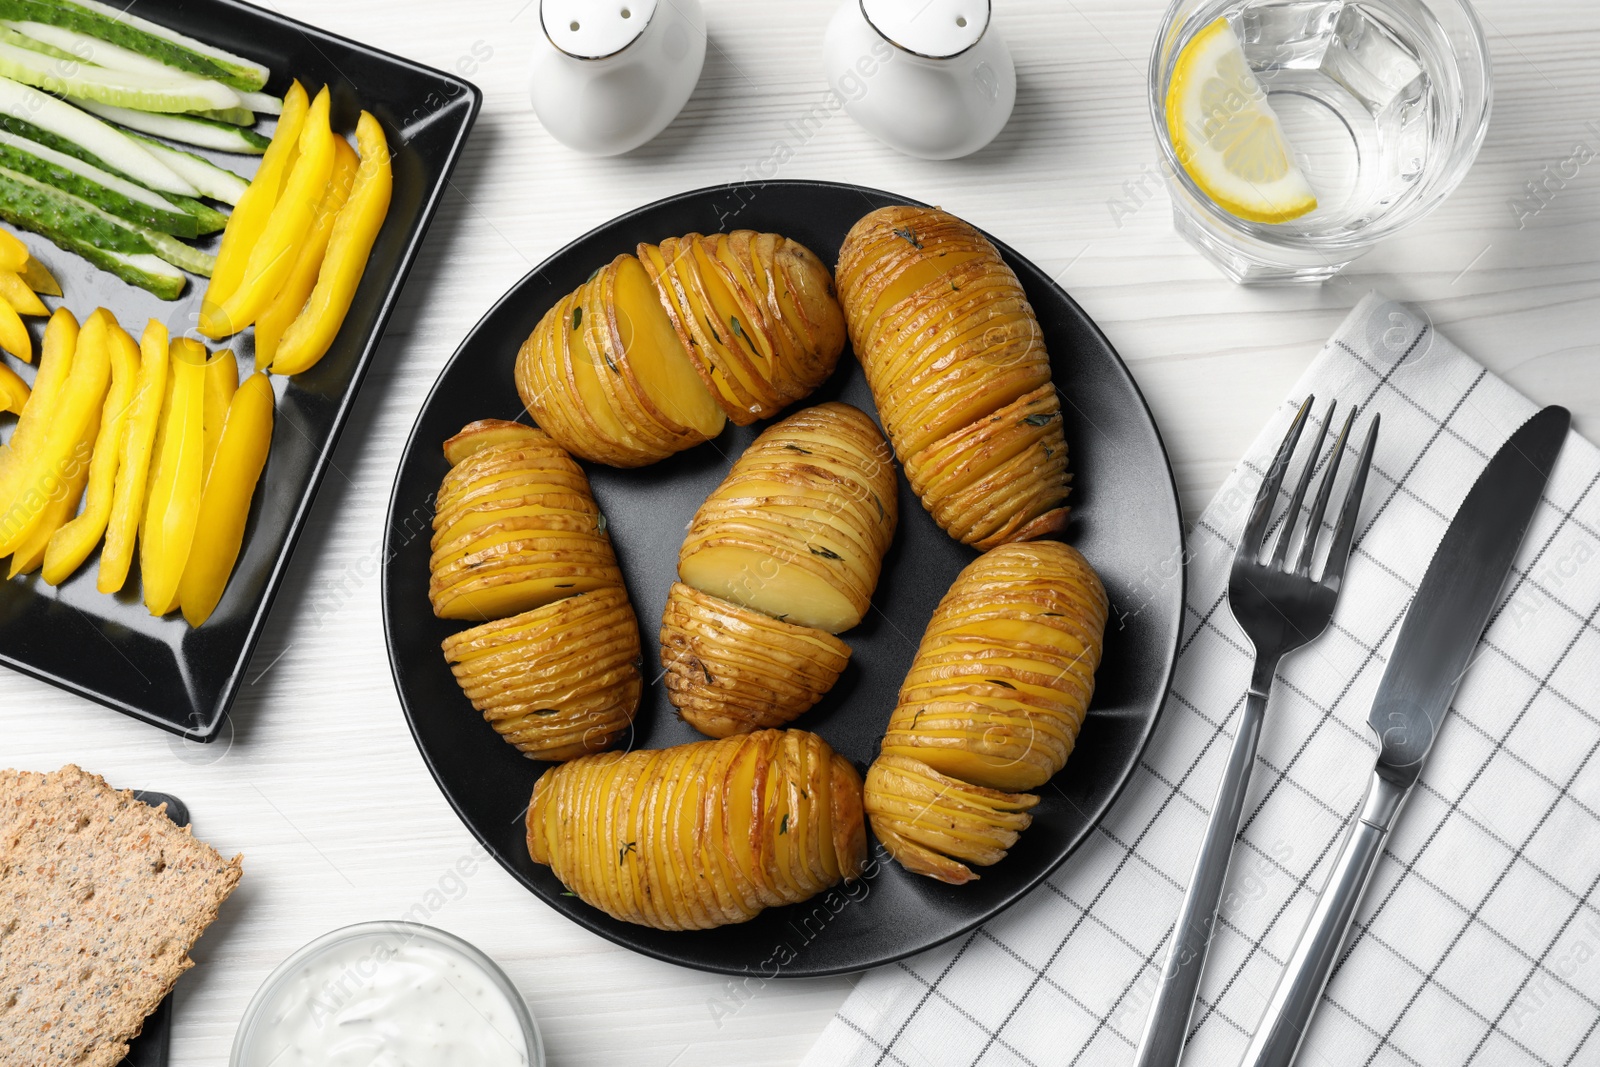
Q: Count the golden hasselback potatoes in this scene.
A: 6